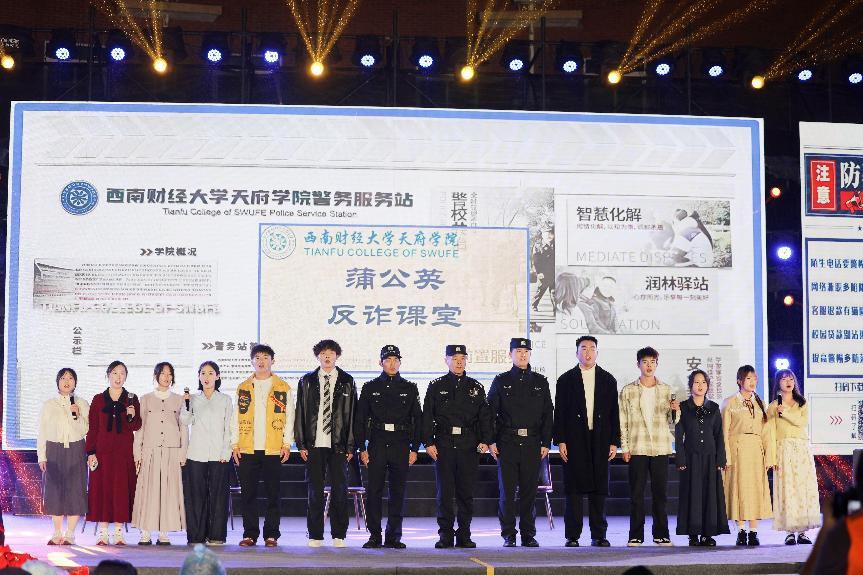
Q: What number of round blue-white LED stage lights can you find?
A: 14